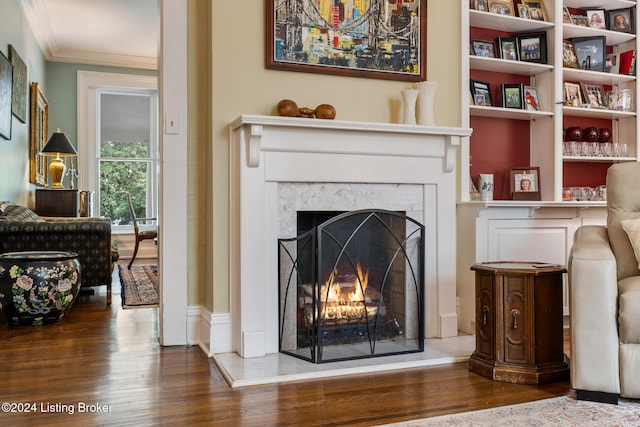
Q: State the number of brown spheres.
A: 2